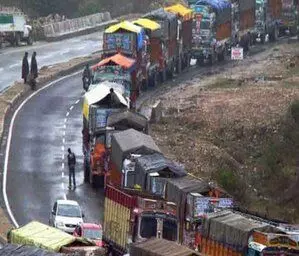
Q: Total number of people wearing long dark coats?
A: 2